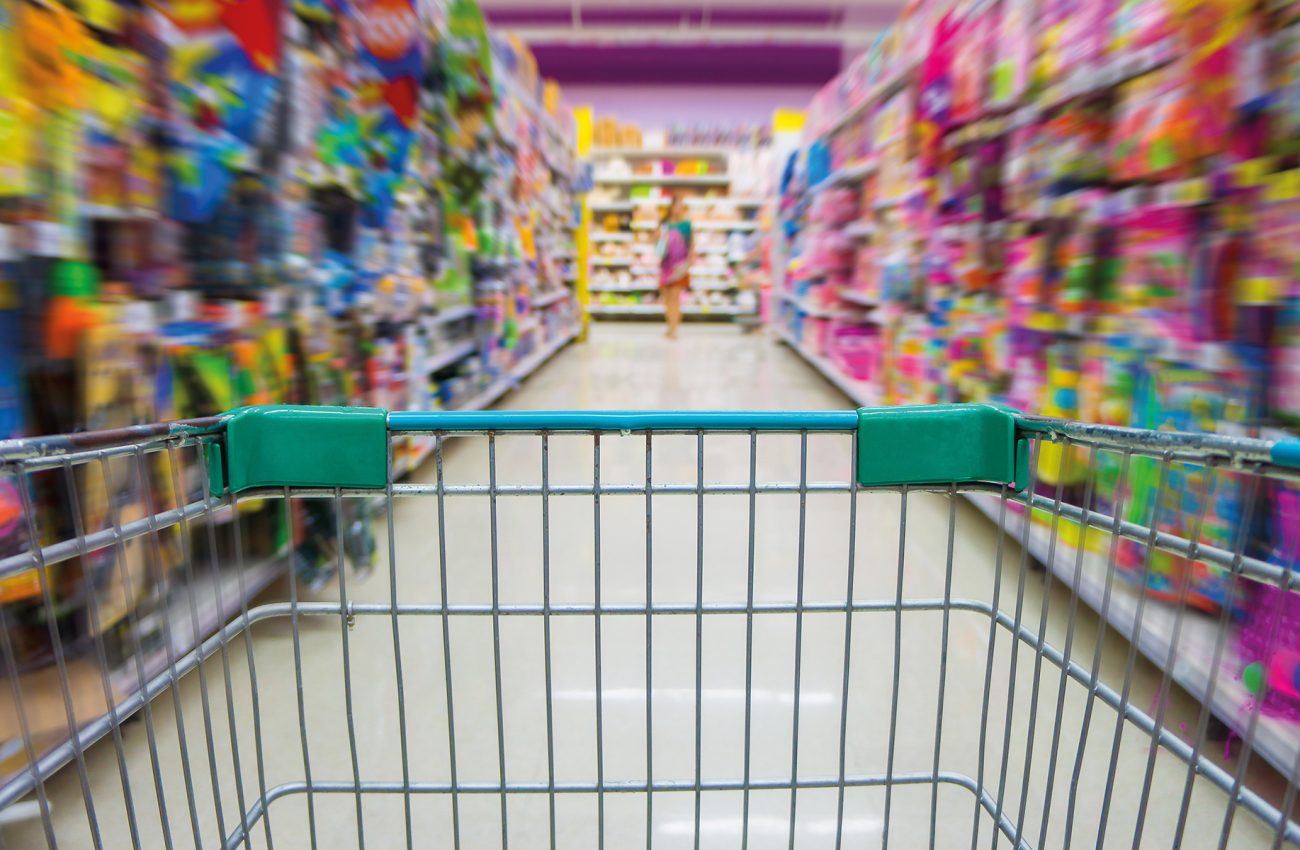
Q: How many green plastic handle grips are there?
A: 2